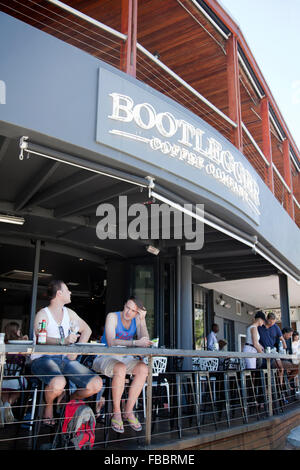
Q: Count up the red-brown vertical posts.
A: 4